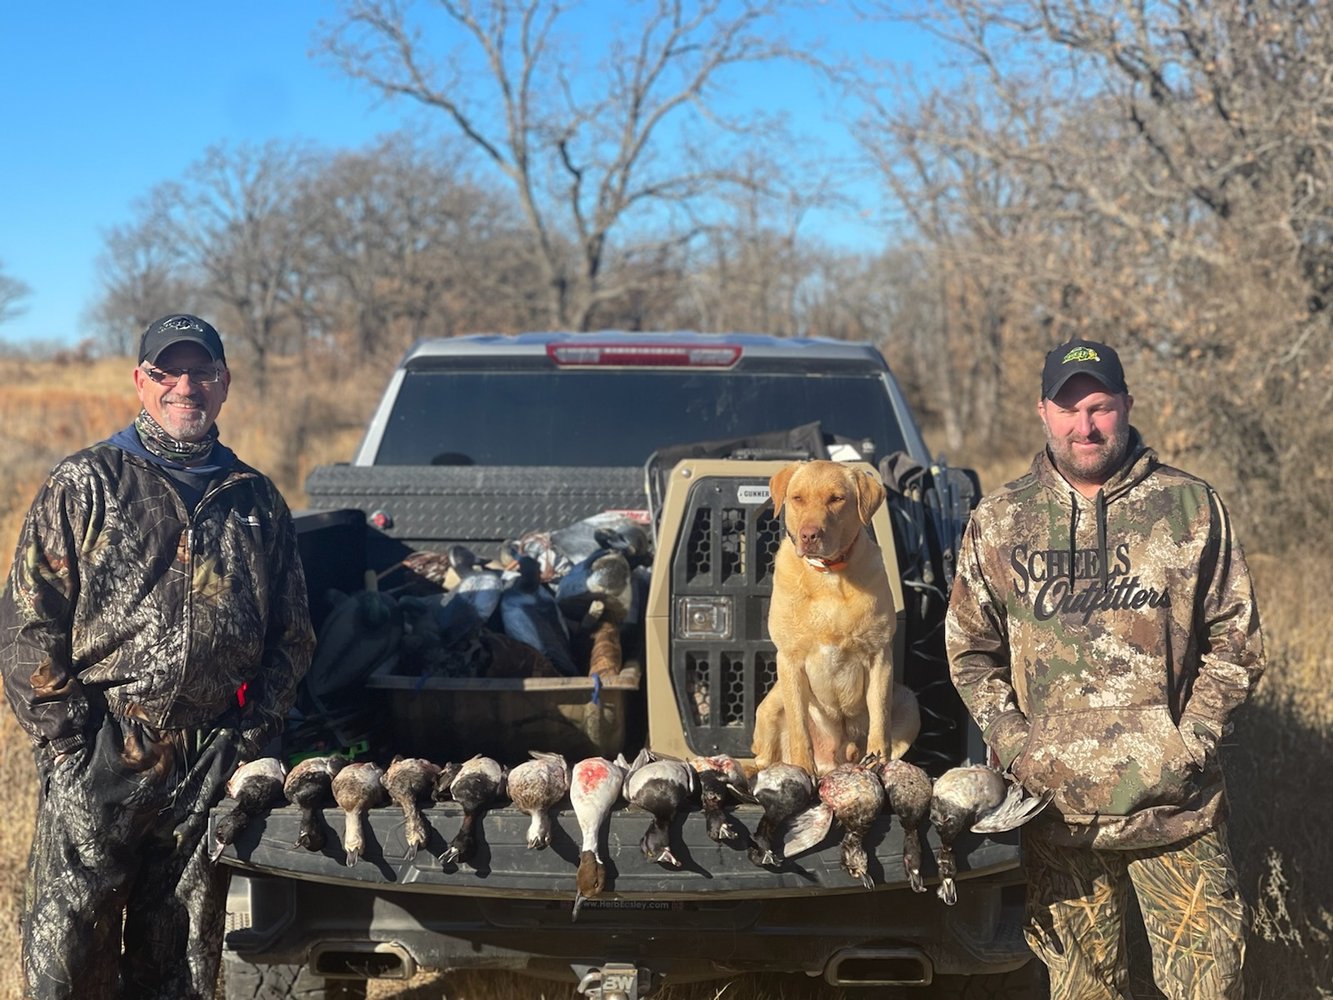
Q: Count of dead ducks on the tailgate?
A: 13